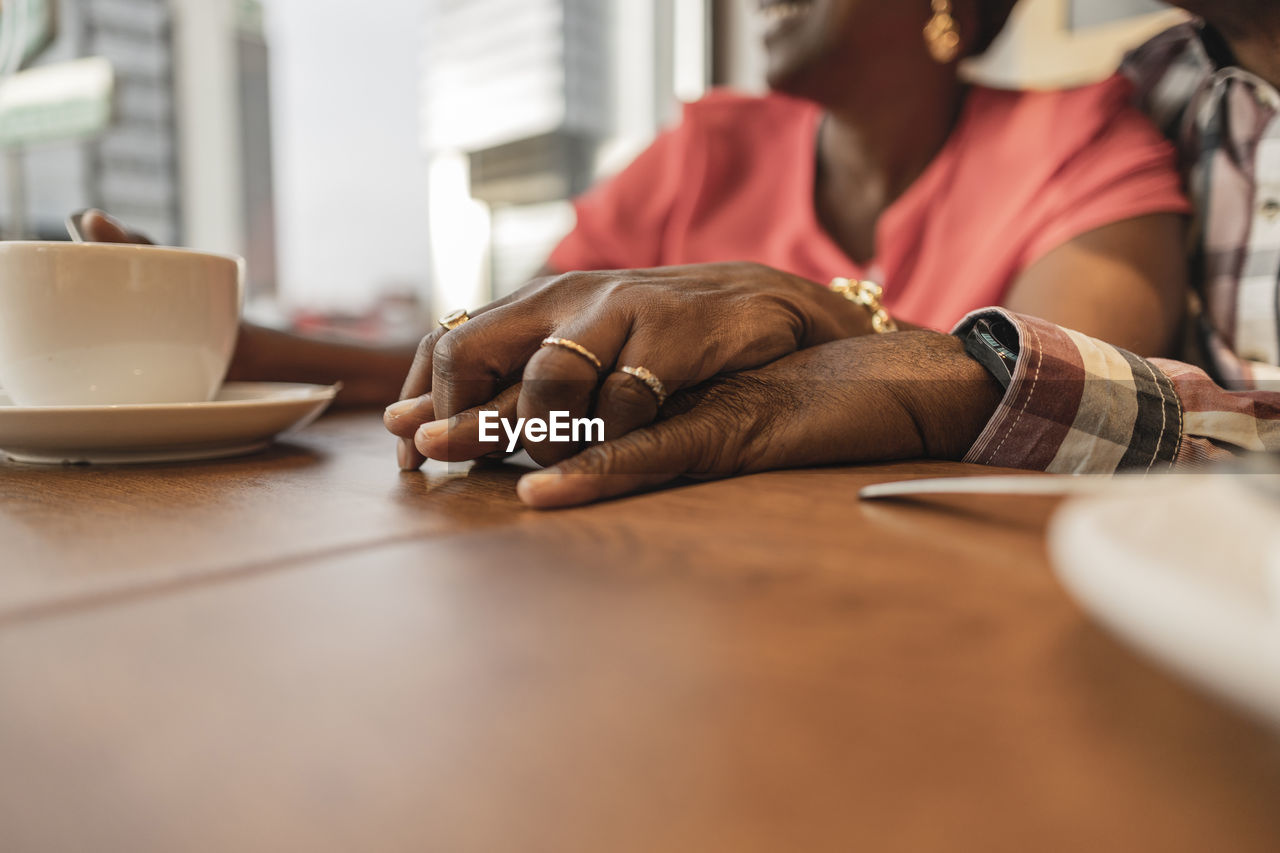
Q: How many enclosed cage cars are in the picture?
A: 0